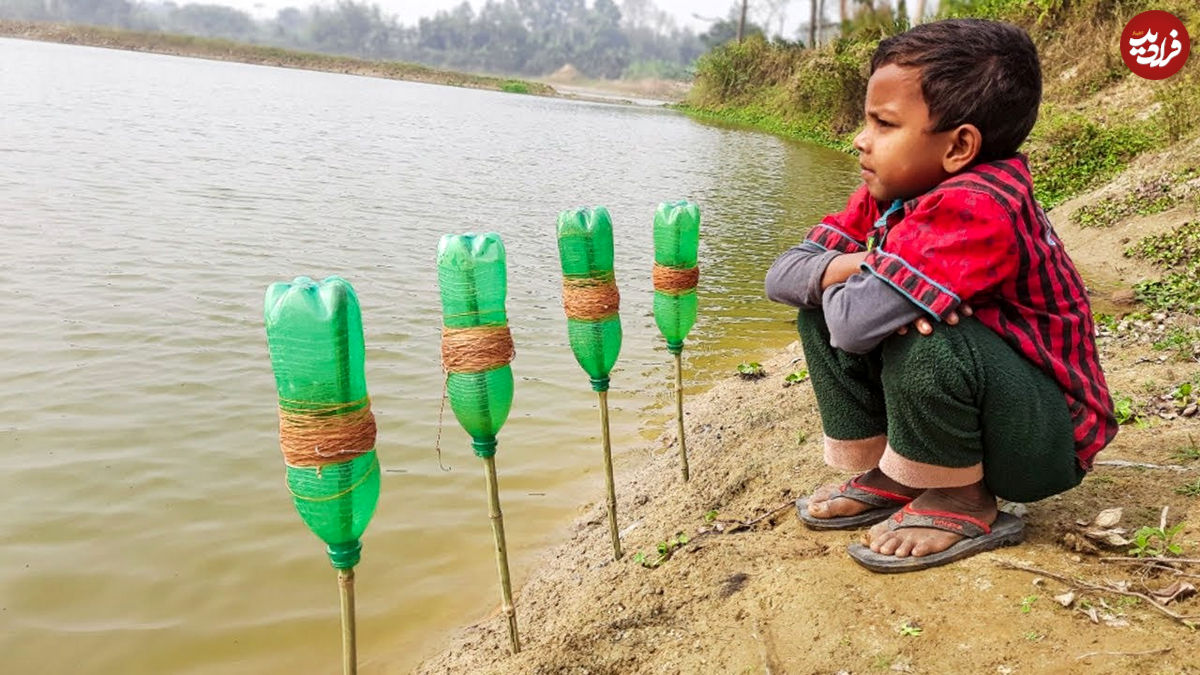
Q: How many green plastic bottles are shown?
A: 4